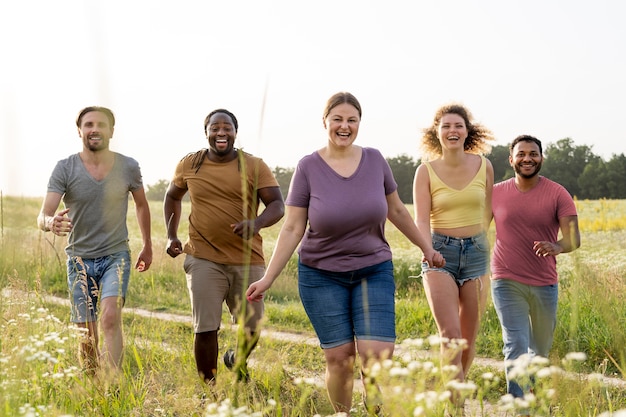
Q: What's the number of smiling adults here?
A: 5